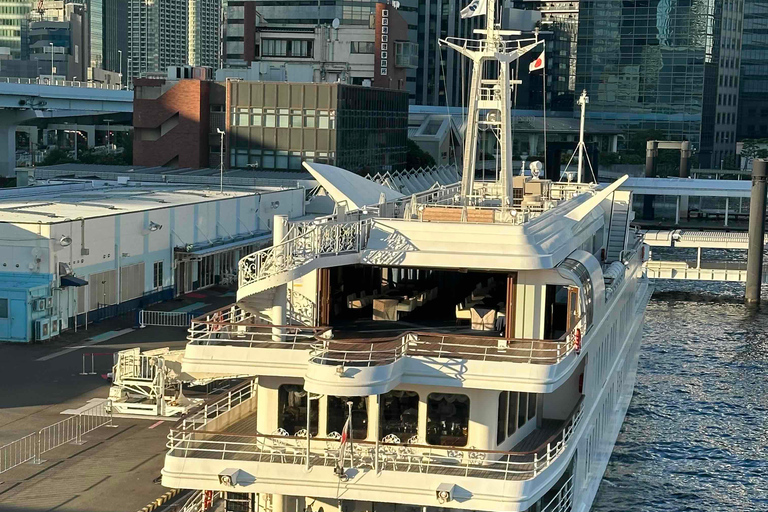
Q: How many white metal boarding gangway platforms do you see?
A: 1